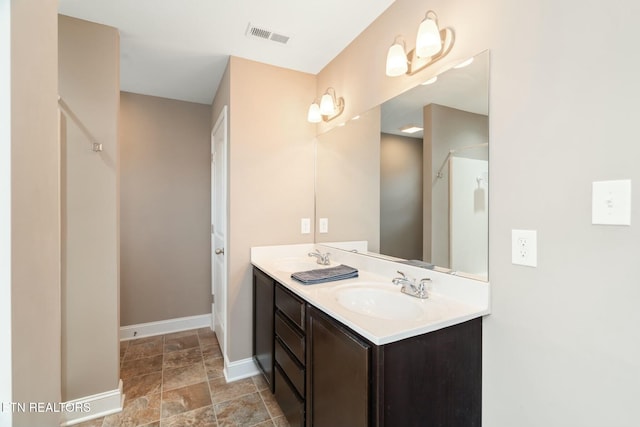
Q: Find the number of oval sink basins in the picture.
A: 2